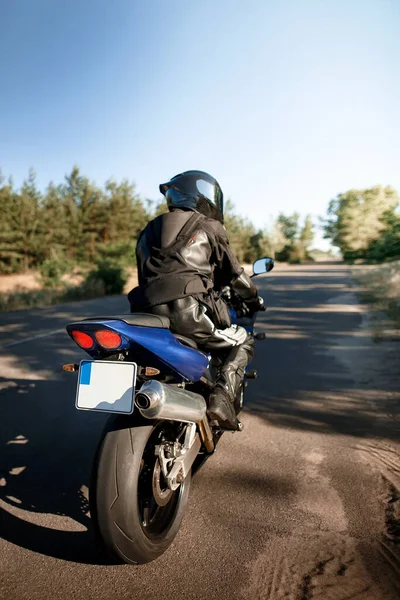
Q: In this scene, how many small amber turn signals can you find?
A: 2